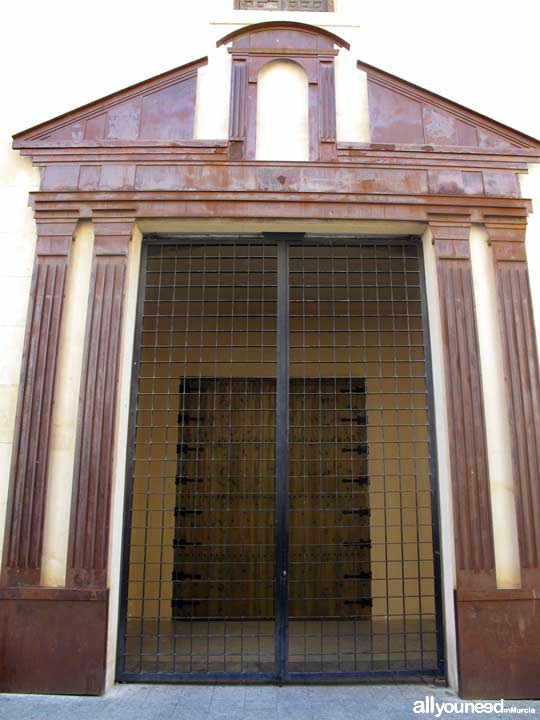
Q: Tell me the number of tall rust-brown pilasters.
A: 4